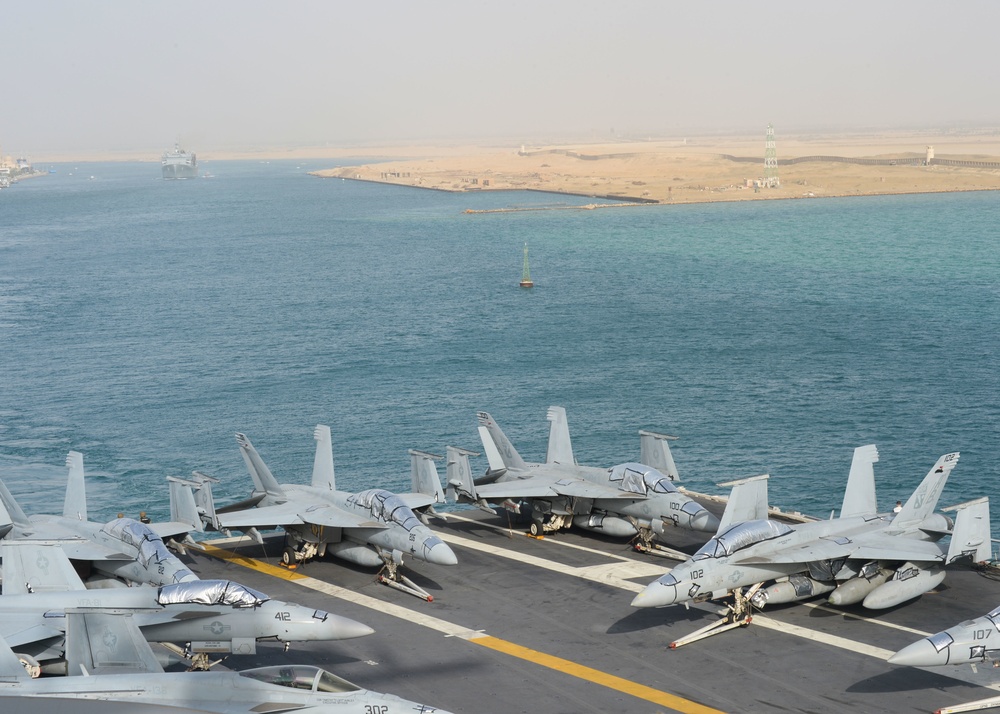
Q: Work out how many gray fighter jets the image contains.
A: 7